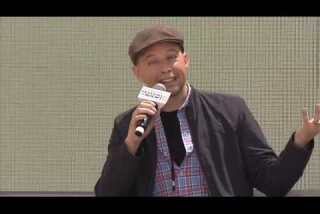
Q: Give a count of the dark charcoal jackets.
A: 1